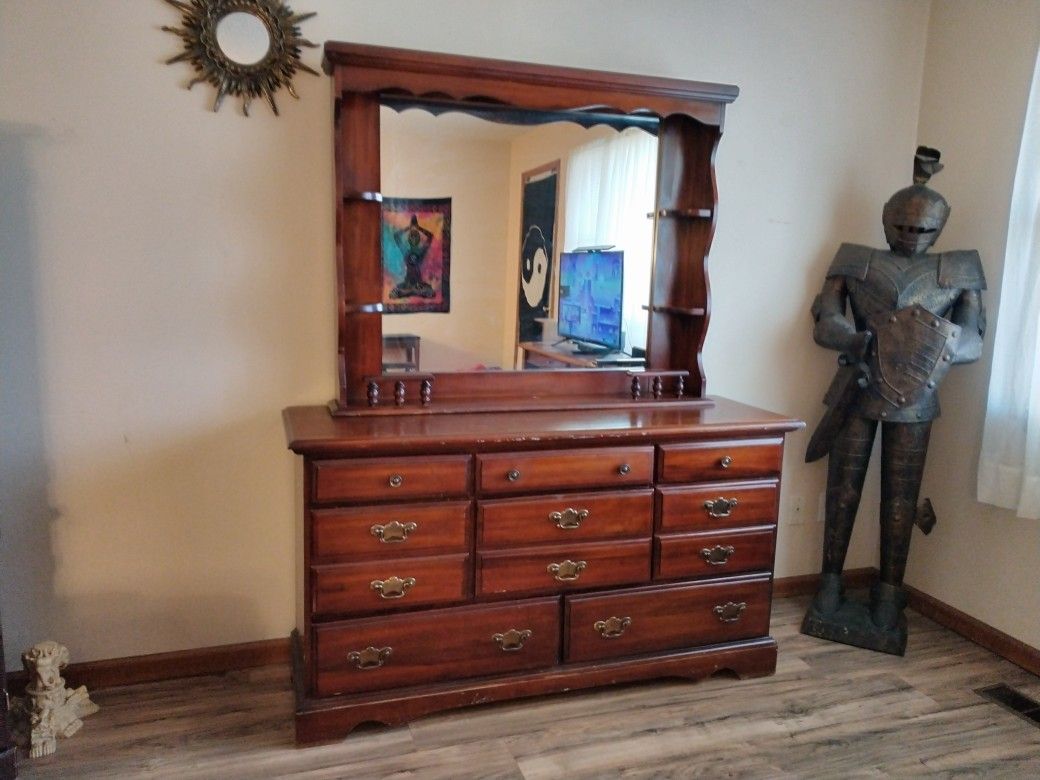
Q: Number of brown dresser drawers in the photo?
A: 11